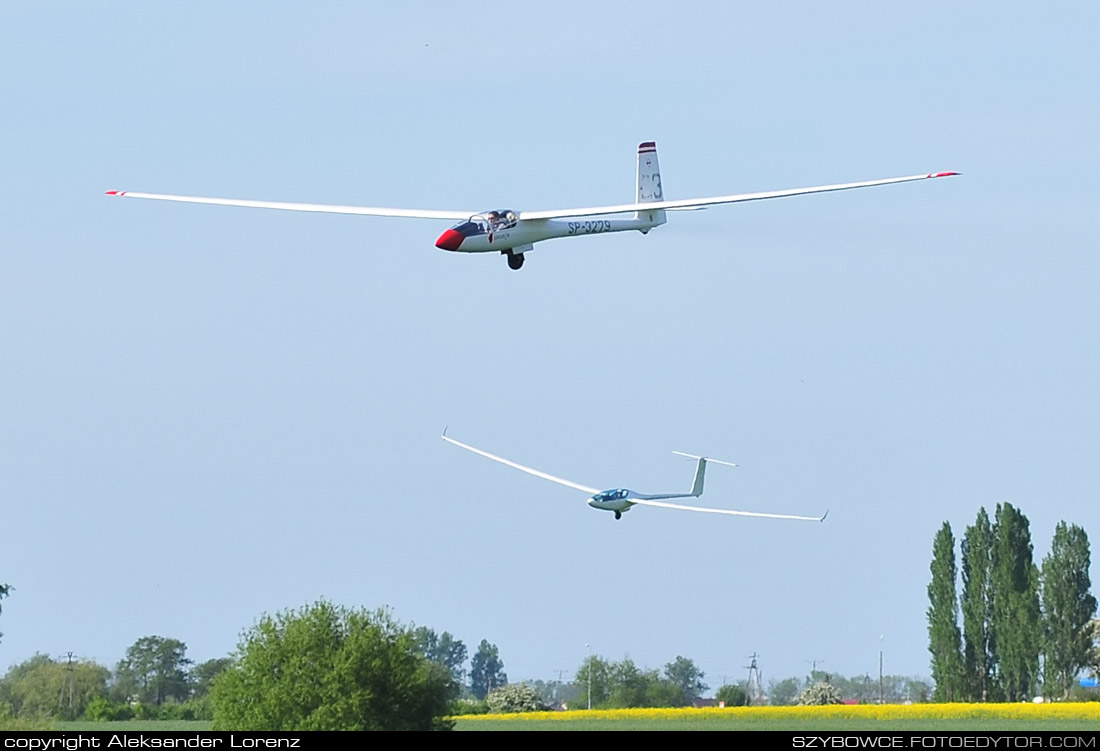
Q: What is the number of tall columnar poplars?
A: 4